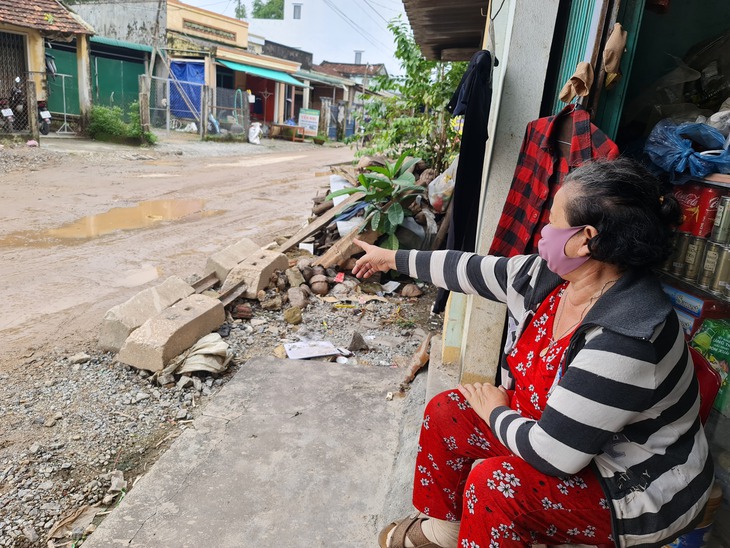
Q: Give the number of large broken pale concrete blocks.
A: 4